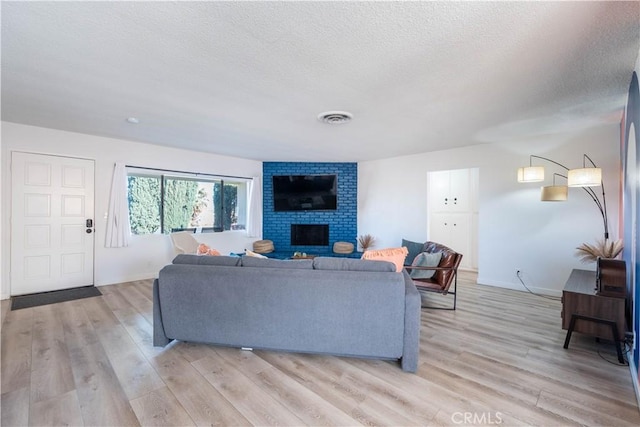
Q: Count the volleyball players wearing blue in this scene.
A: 0